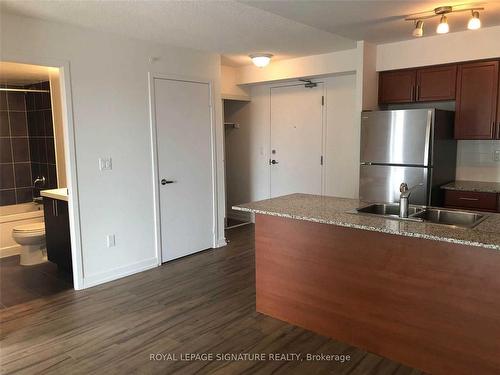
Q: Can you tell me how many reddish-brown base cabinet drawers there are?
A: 1